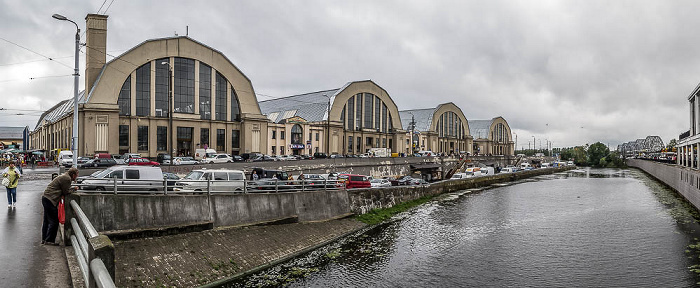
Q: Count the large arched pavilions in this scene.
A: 4